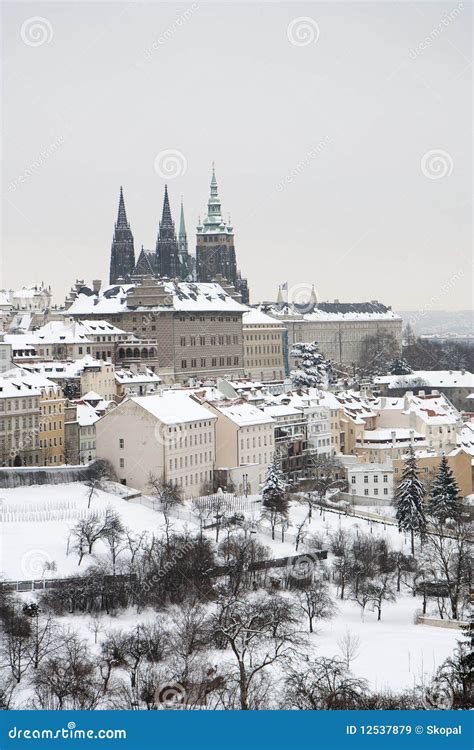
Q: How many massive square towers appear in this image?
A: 1